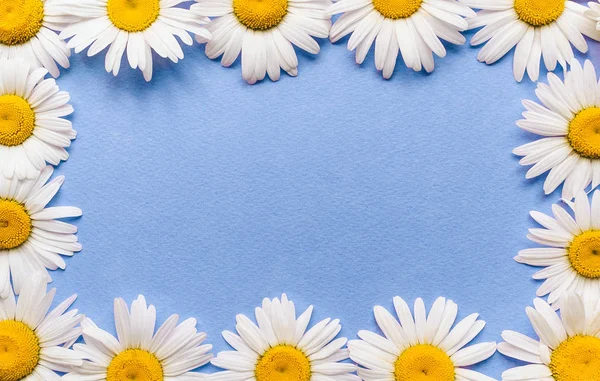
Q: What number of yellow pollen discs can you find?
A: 14